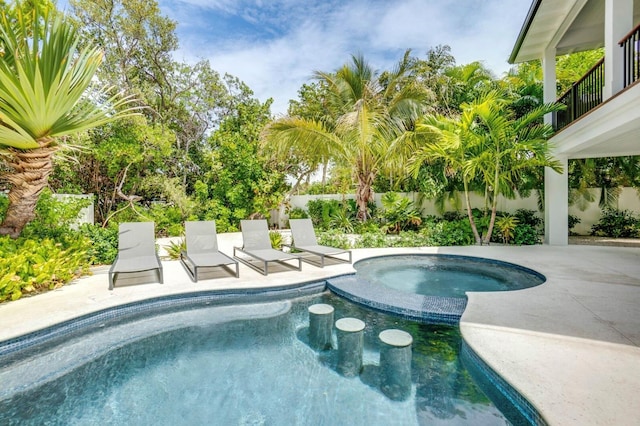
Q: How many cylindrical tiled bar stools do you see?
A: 3